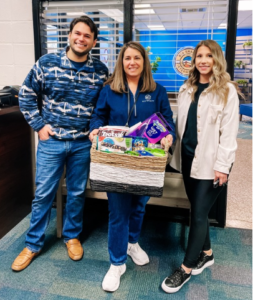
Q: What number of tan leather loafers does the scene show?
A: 2